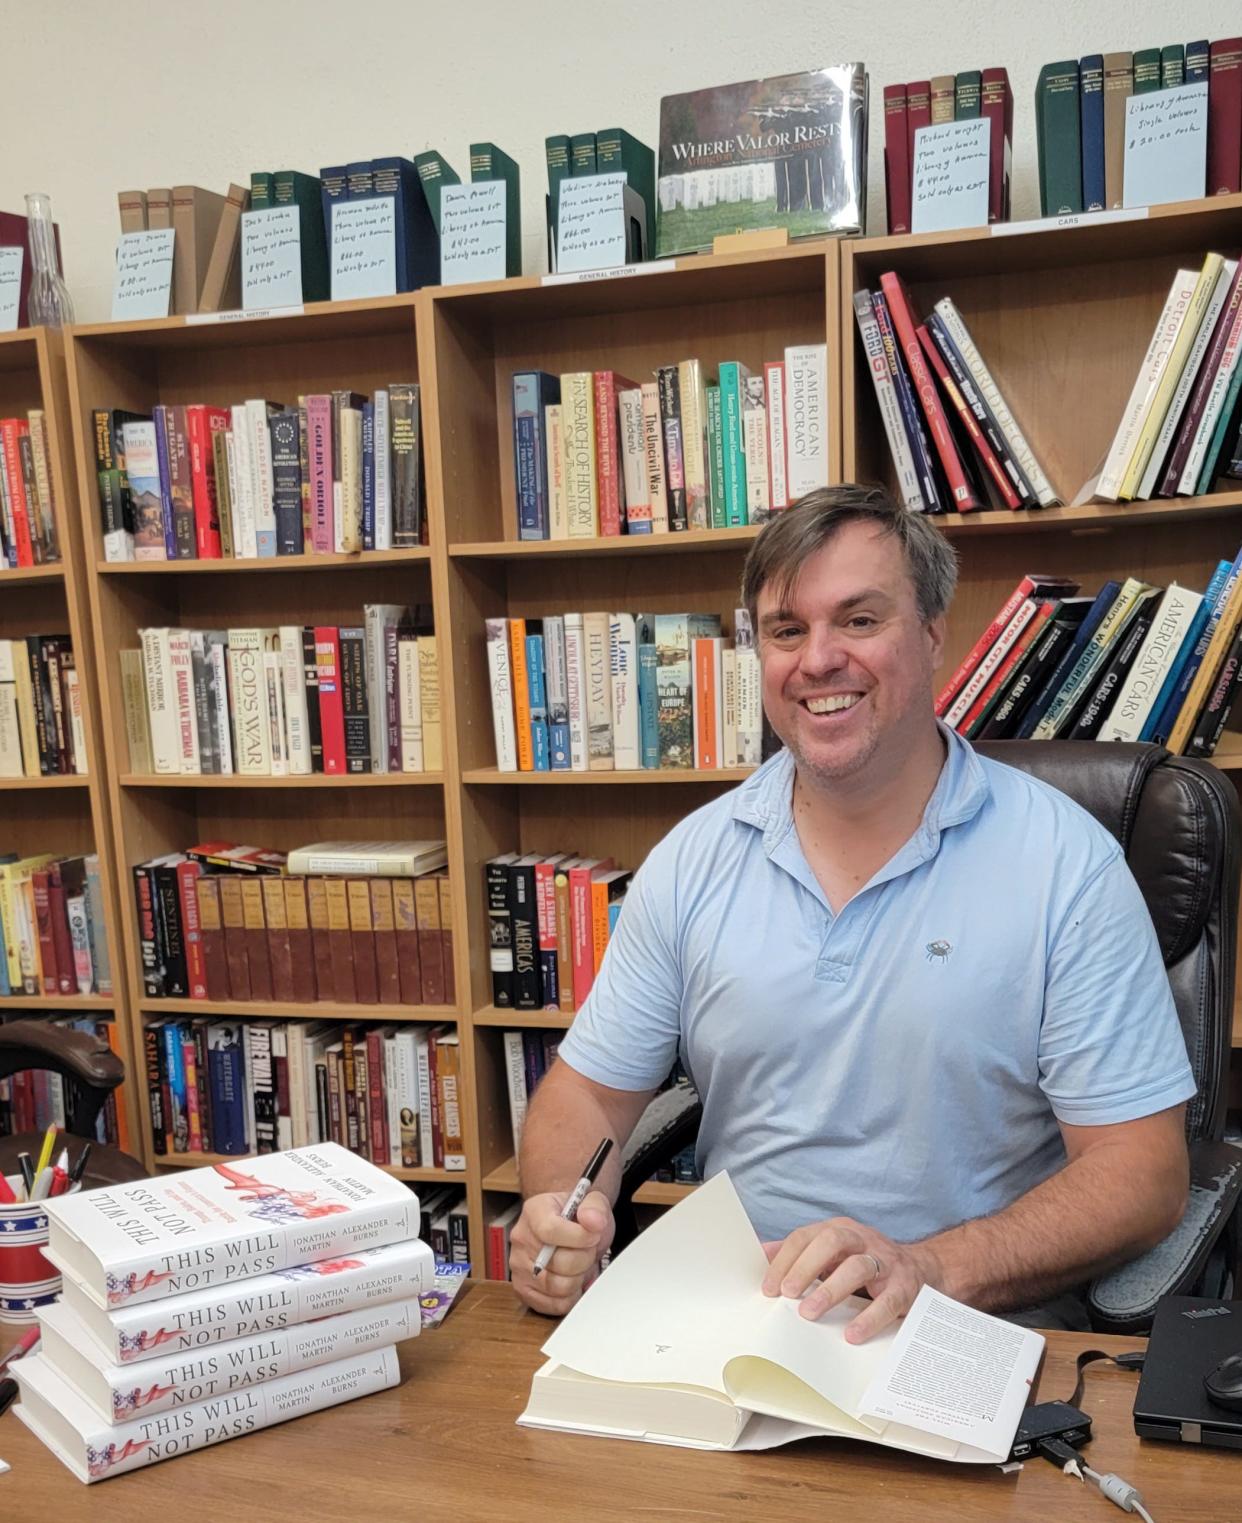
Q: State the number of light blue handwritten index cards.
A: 8